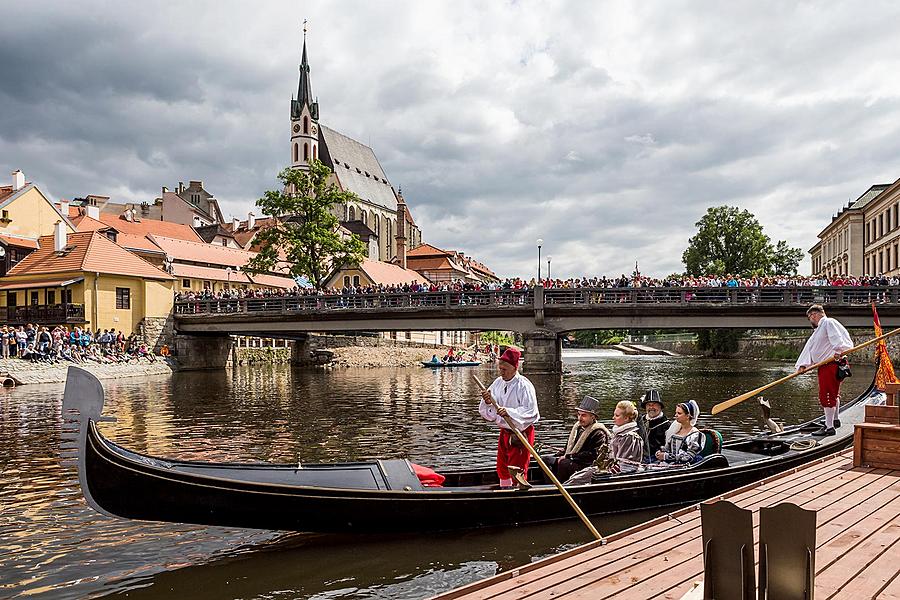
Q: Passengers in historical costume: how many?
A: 4